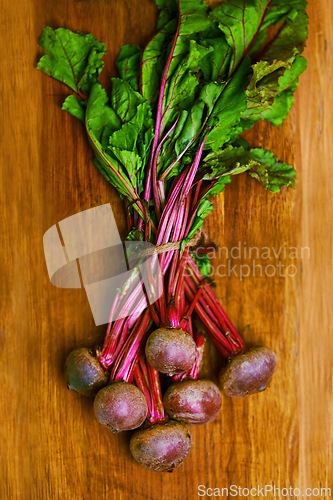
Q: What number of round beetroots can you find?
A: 6